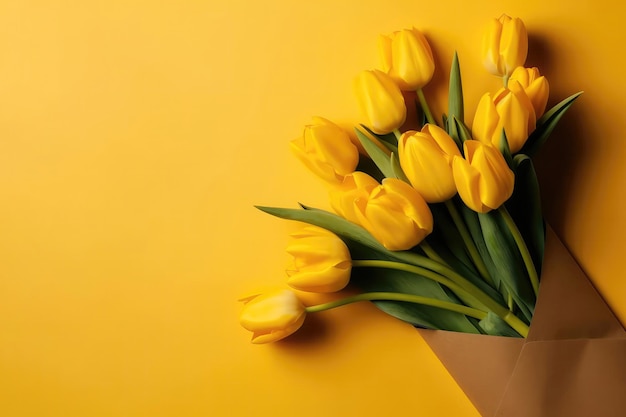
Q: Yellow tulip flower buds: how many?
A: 12